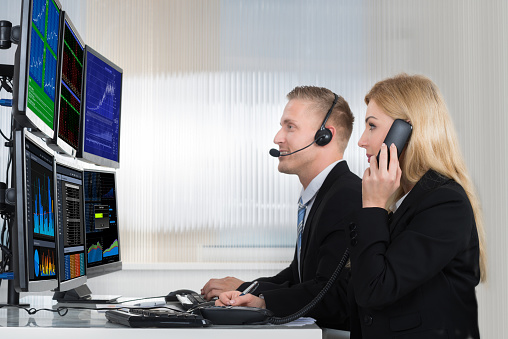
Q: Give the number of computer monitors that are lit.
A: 6